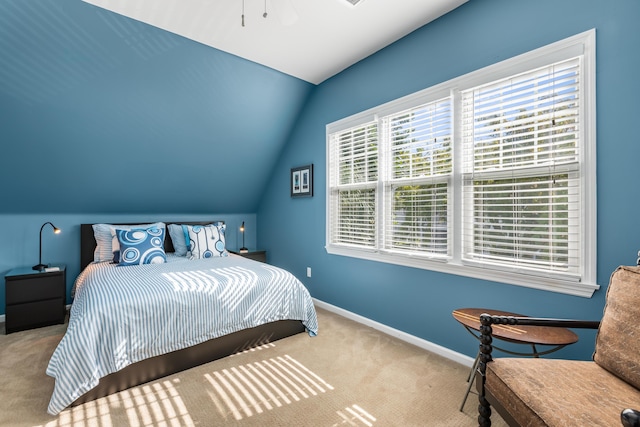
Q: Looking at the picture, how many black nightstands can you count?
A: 2